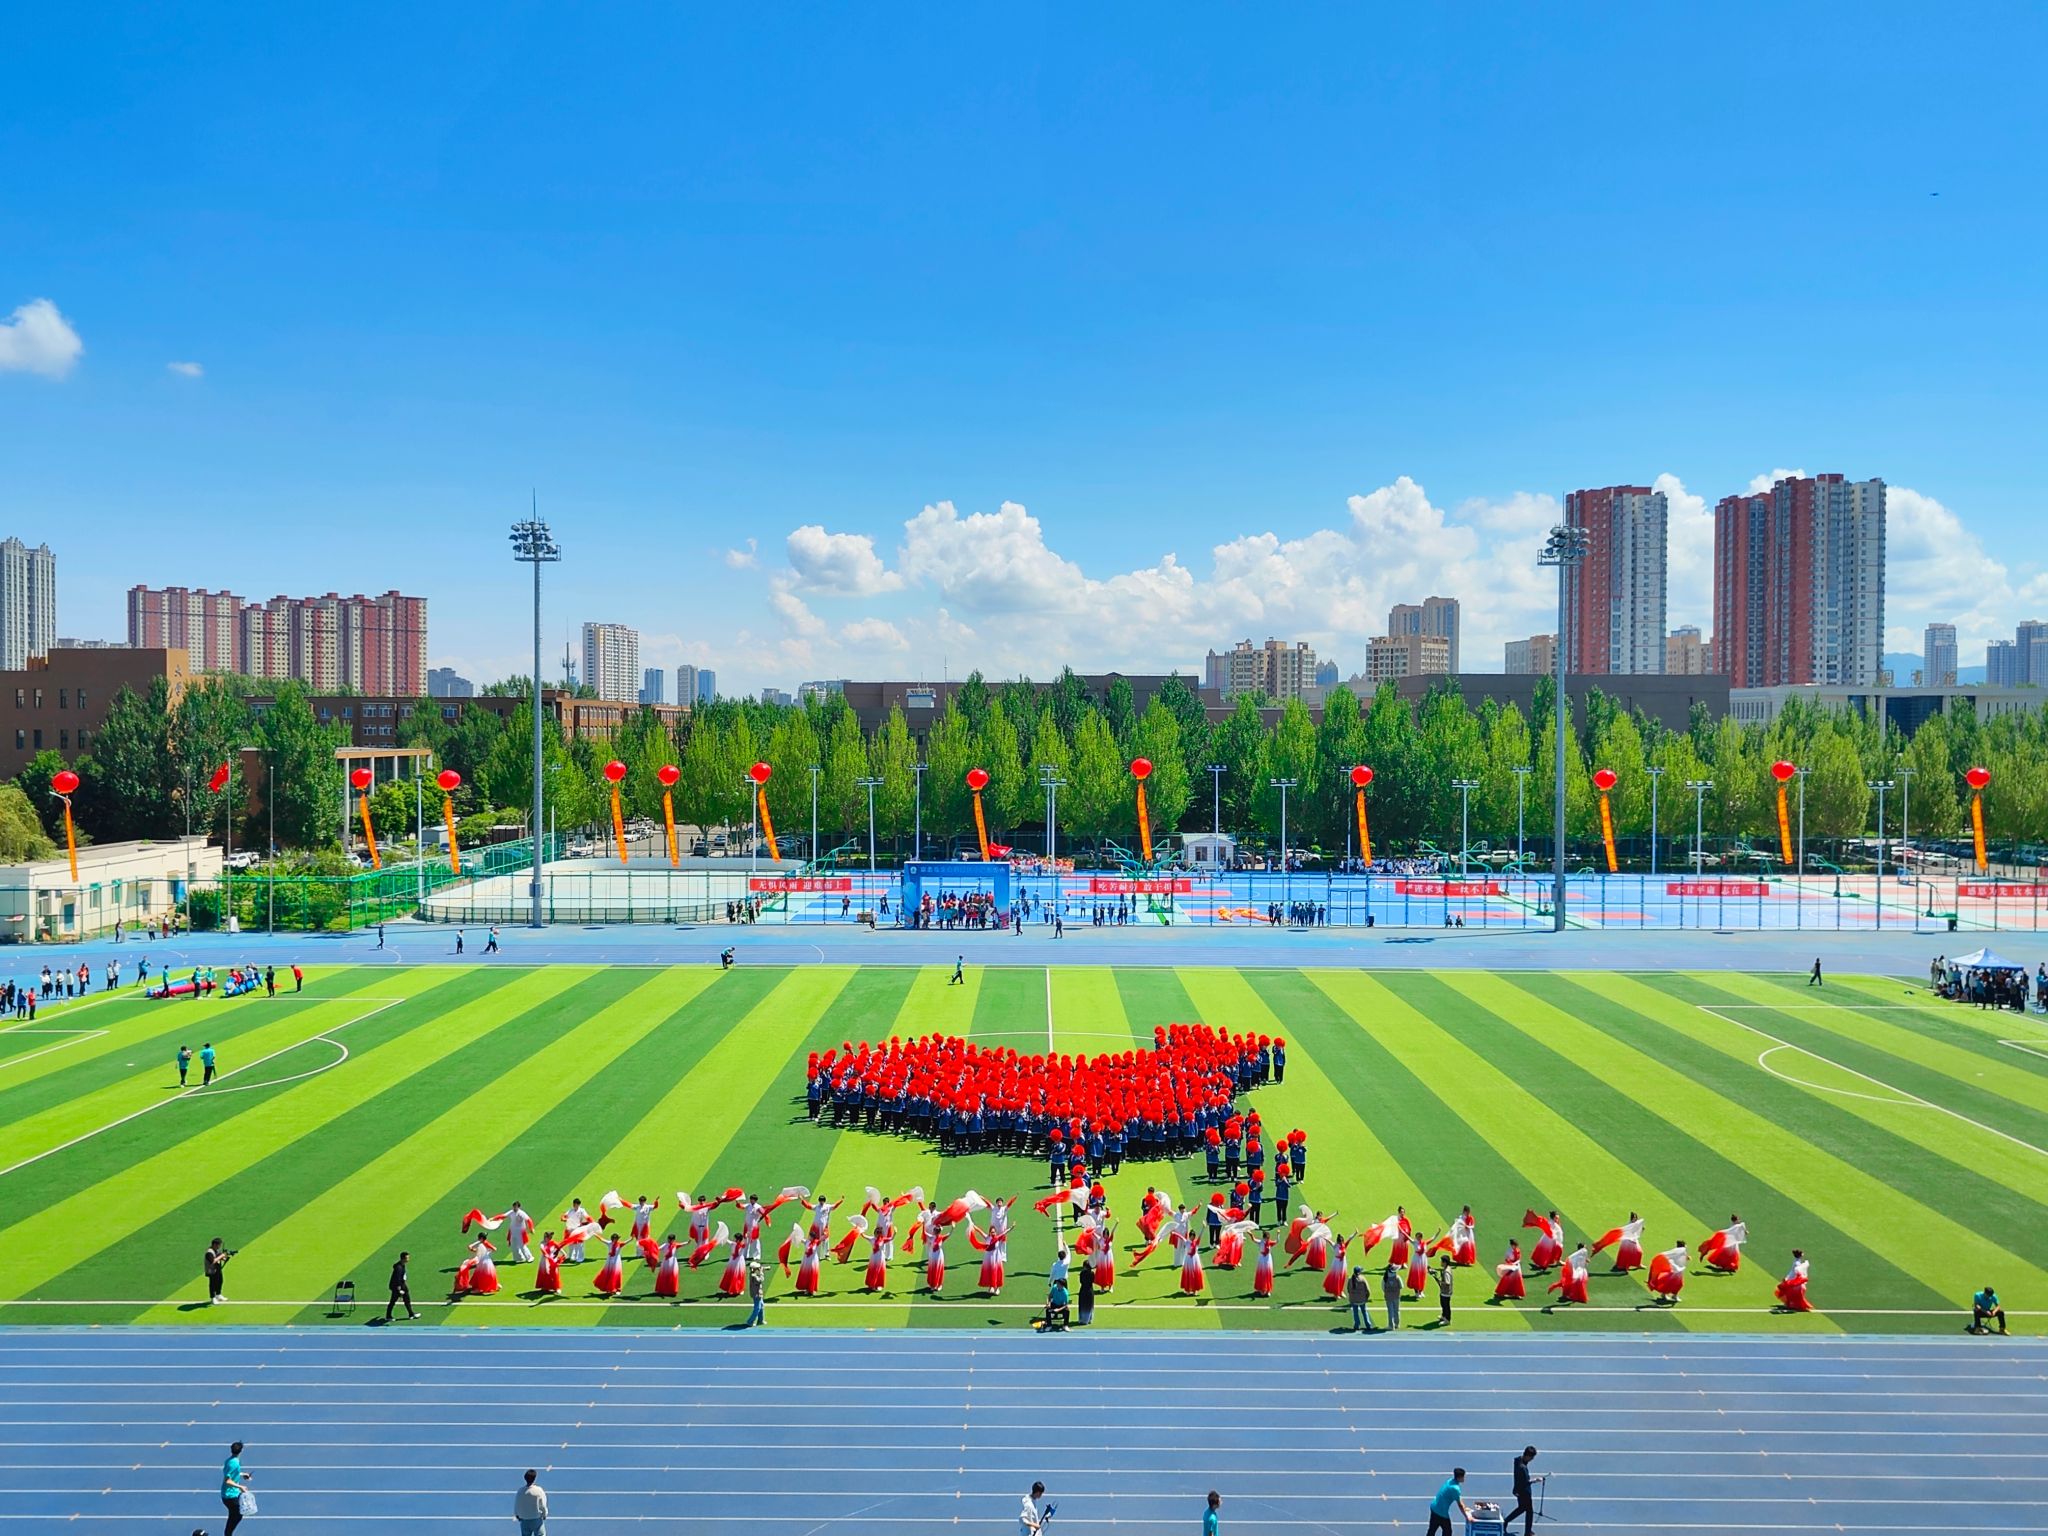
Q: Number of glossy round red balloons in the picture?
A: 12